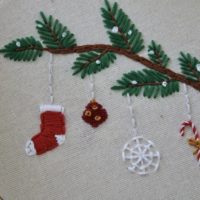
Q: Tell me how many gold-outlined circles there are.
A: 3